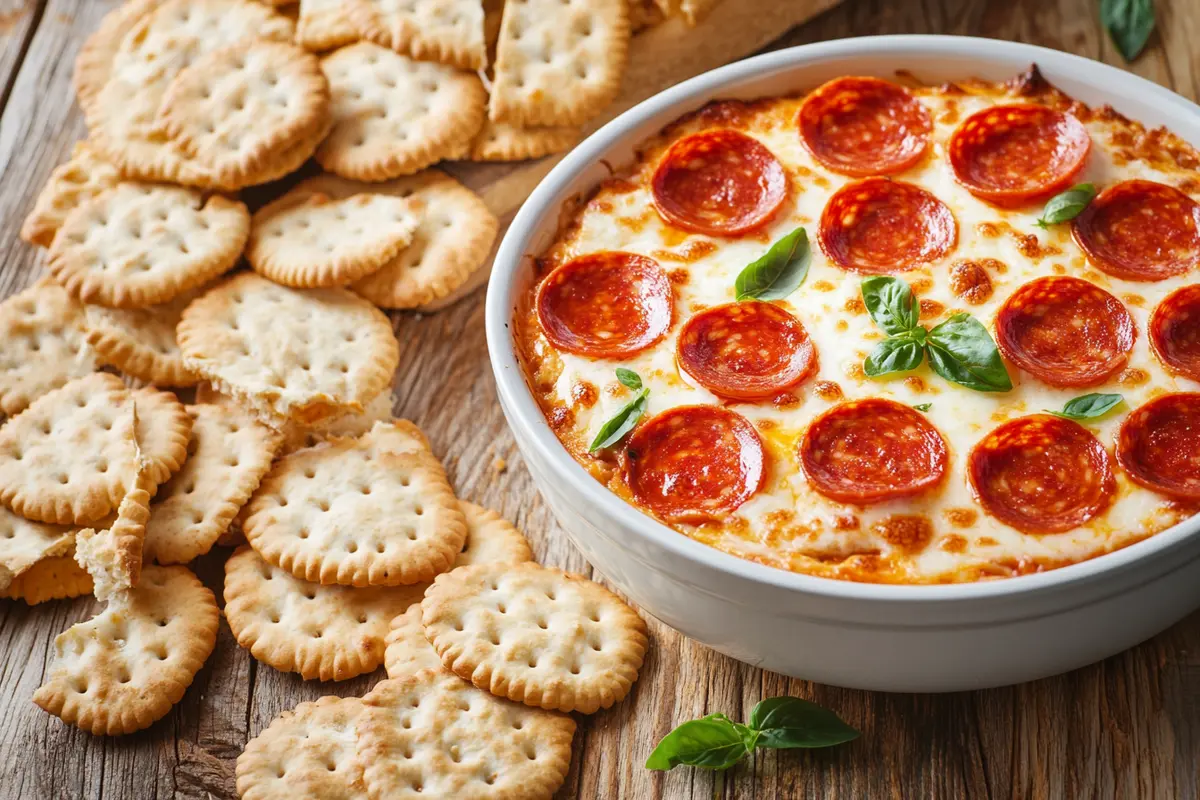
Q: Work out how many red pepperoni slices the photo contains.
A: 13